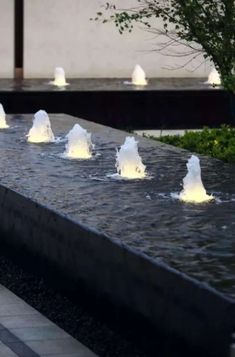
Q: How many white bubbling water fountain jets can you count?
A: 8